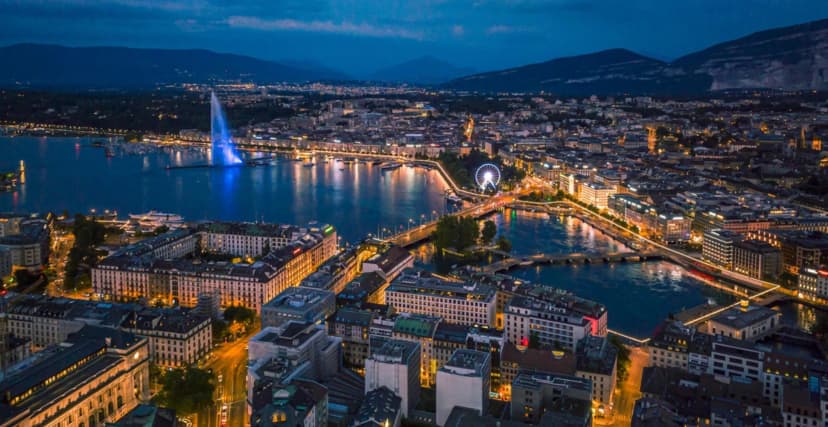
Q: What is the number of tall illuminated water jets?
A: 1